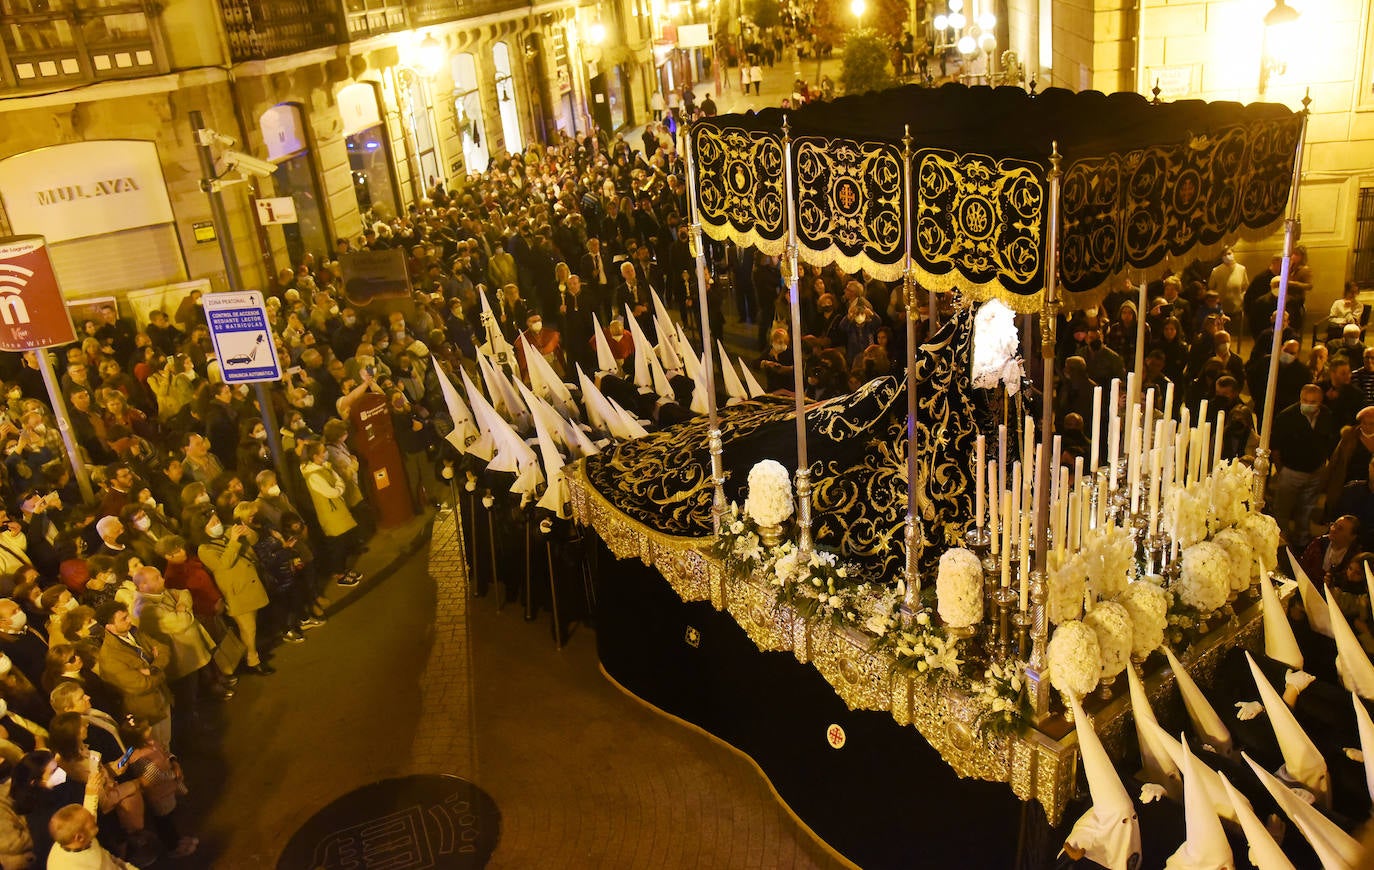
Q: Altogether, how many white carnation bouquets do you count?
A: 8